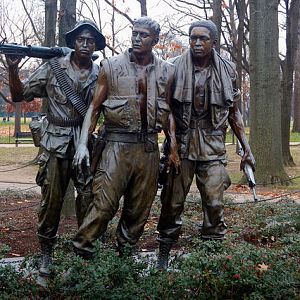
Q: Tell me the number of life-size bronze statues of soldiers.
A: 3